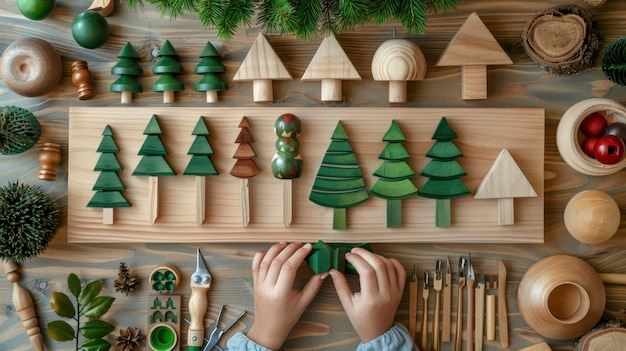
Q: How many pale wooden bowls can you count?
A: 2